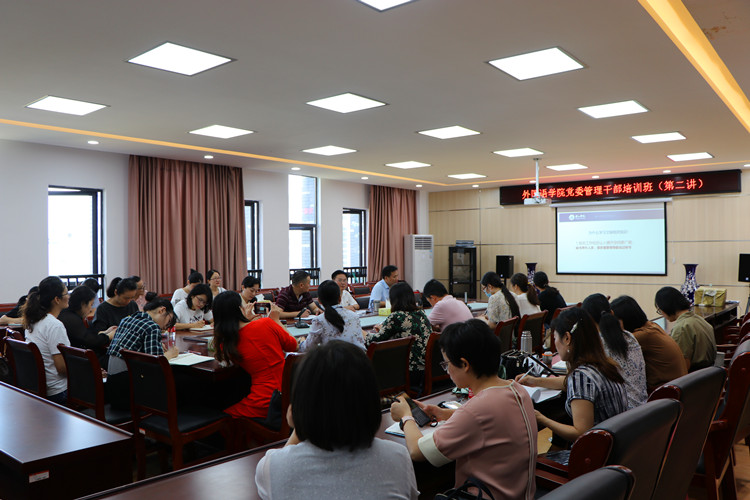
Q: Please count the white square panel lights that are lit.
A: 15